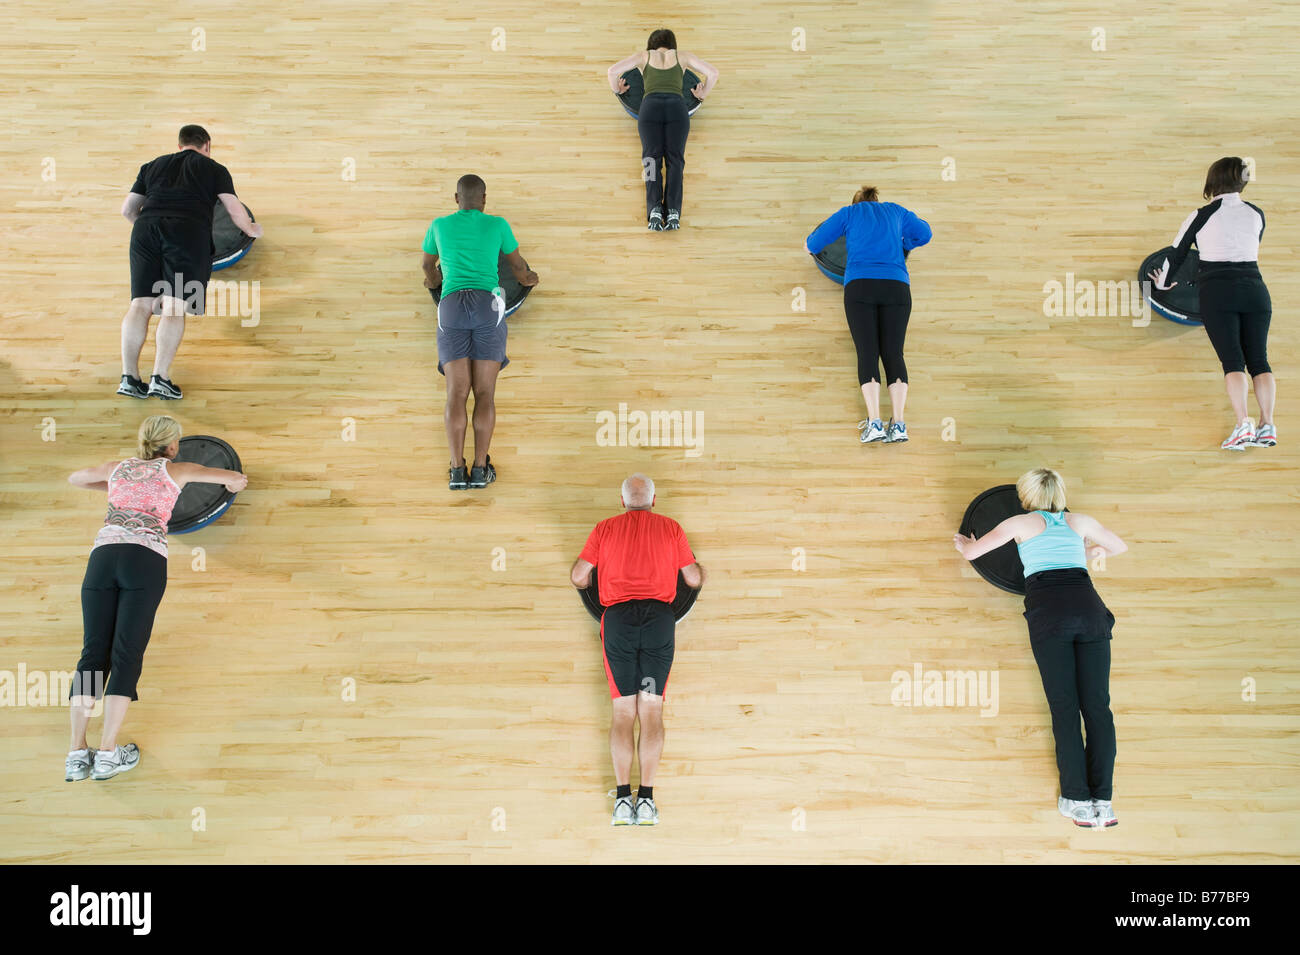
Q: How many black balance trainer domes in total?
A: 8